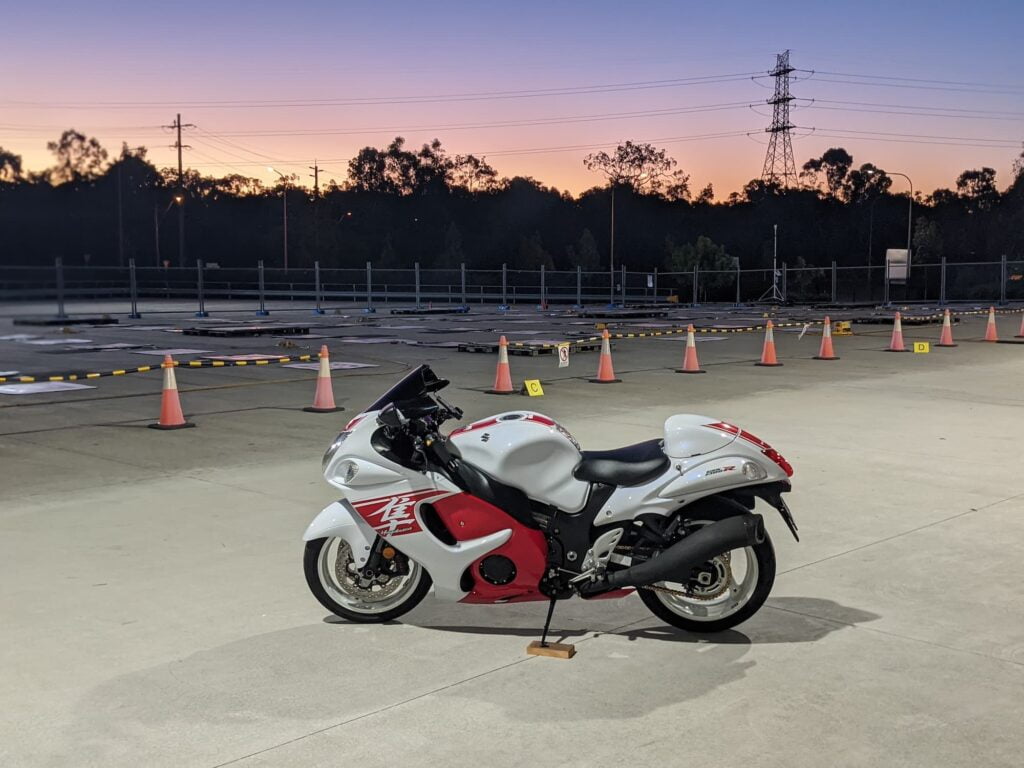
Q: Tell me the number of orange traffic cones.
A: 11